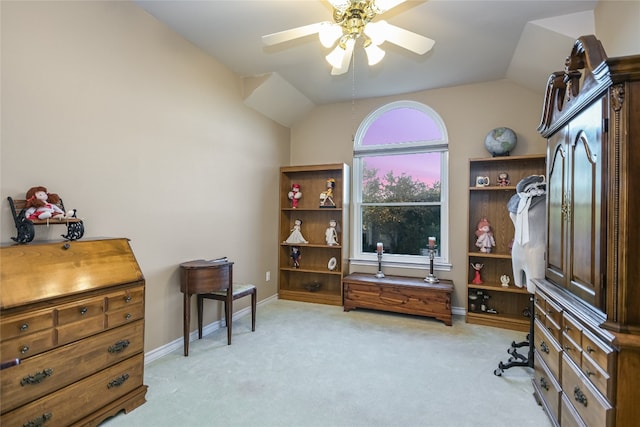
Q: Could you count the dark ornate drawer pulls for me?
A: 7